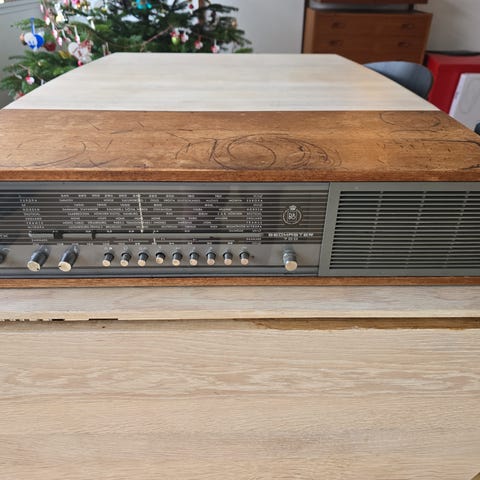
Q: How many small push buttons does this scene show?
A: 9